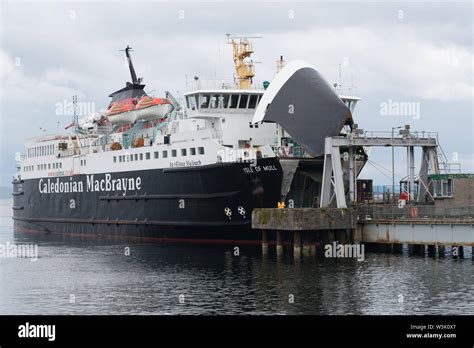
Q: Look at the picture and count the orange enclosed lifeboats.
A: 2